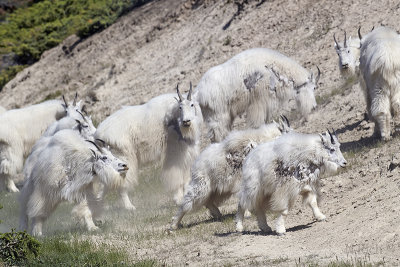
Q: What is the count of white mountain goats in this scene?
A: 9